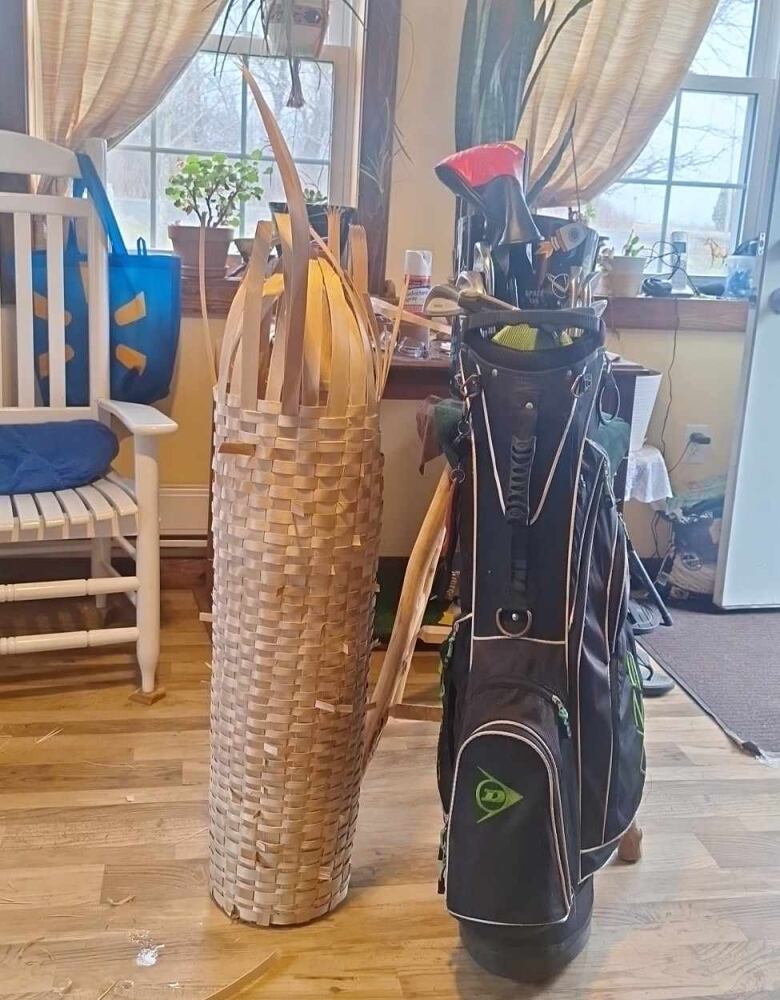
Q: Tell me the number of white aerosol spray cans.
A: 1